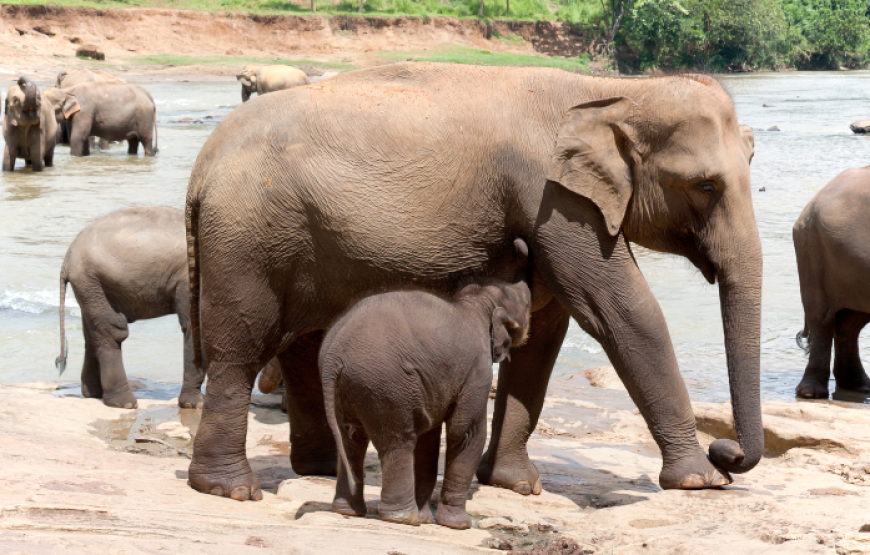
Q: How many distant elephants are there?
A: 4